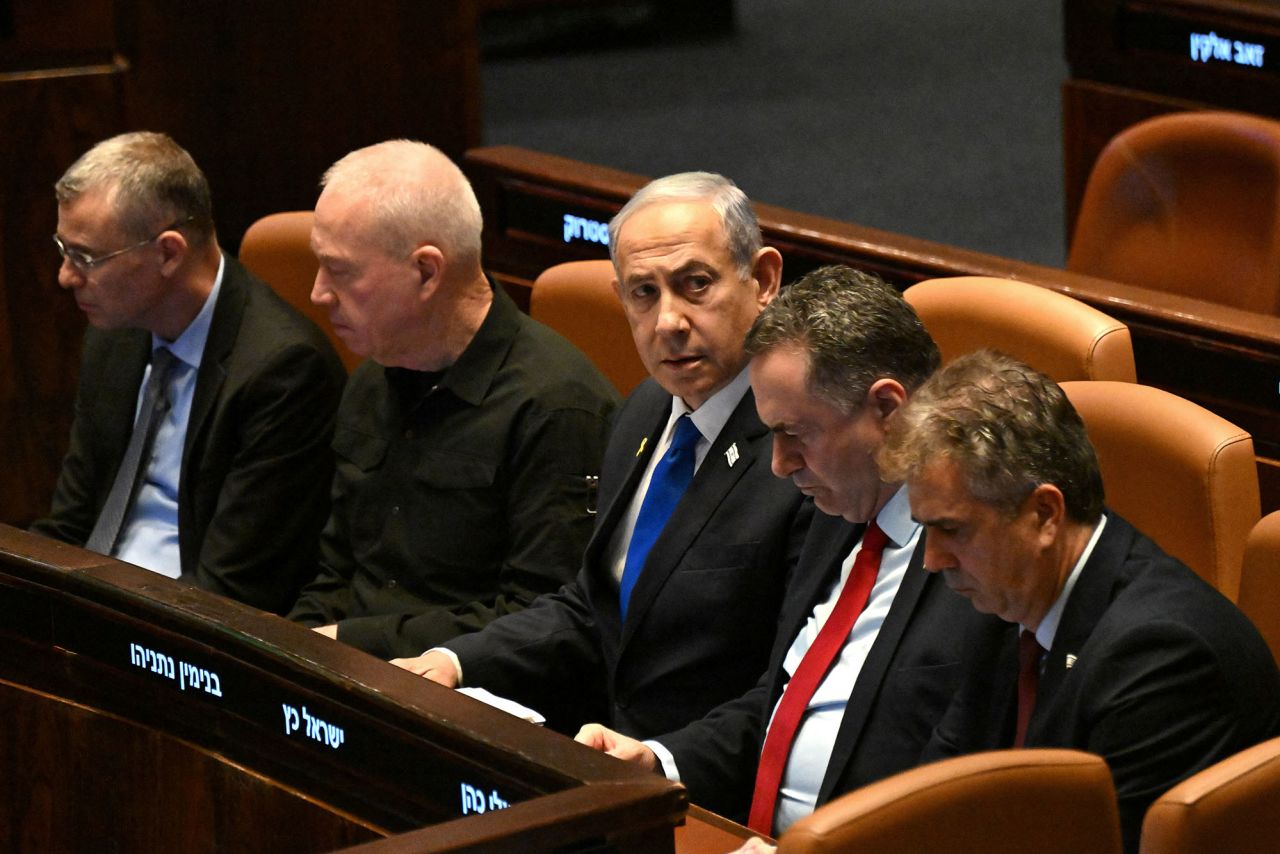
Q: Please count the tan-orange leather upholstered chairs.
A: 8